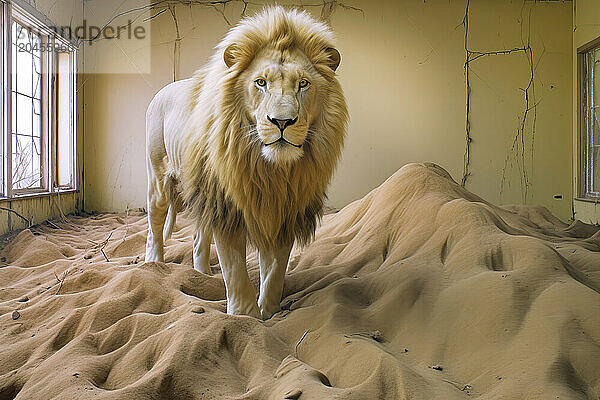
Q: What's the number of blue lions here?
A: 0